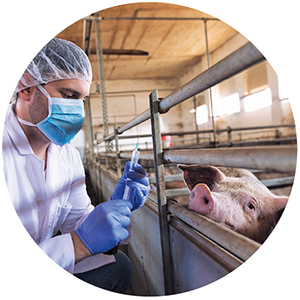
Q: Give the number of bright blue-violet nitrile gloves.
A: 2